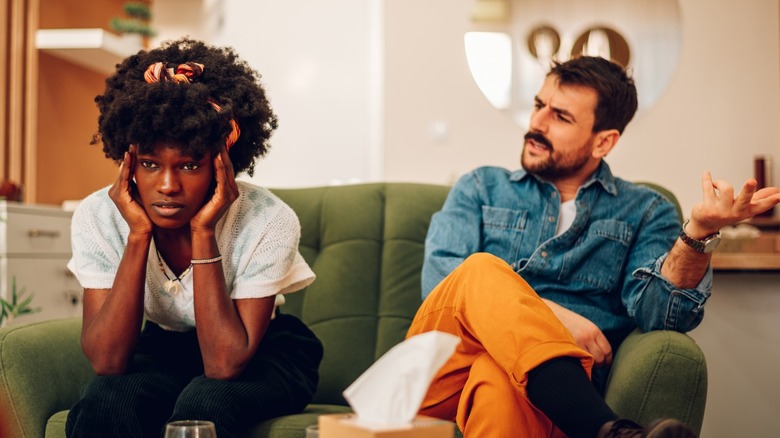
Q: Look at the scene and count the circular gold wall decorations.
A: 2